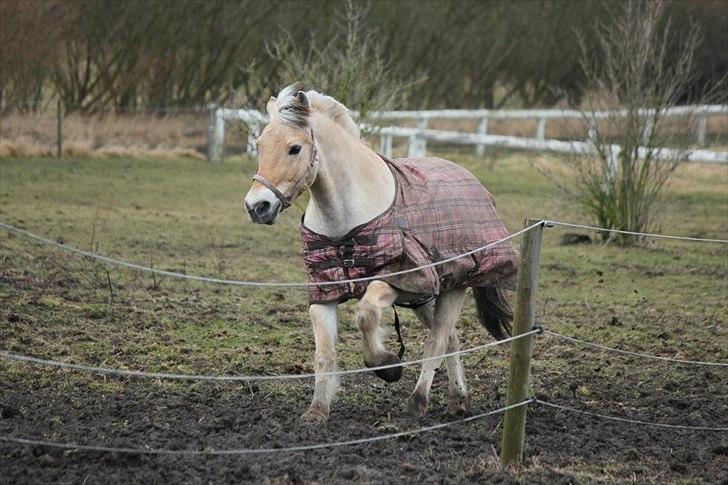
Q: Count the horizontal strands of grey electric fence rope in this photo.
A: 3